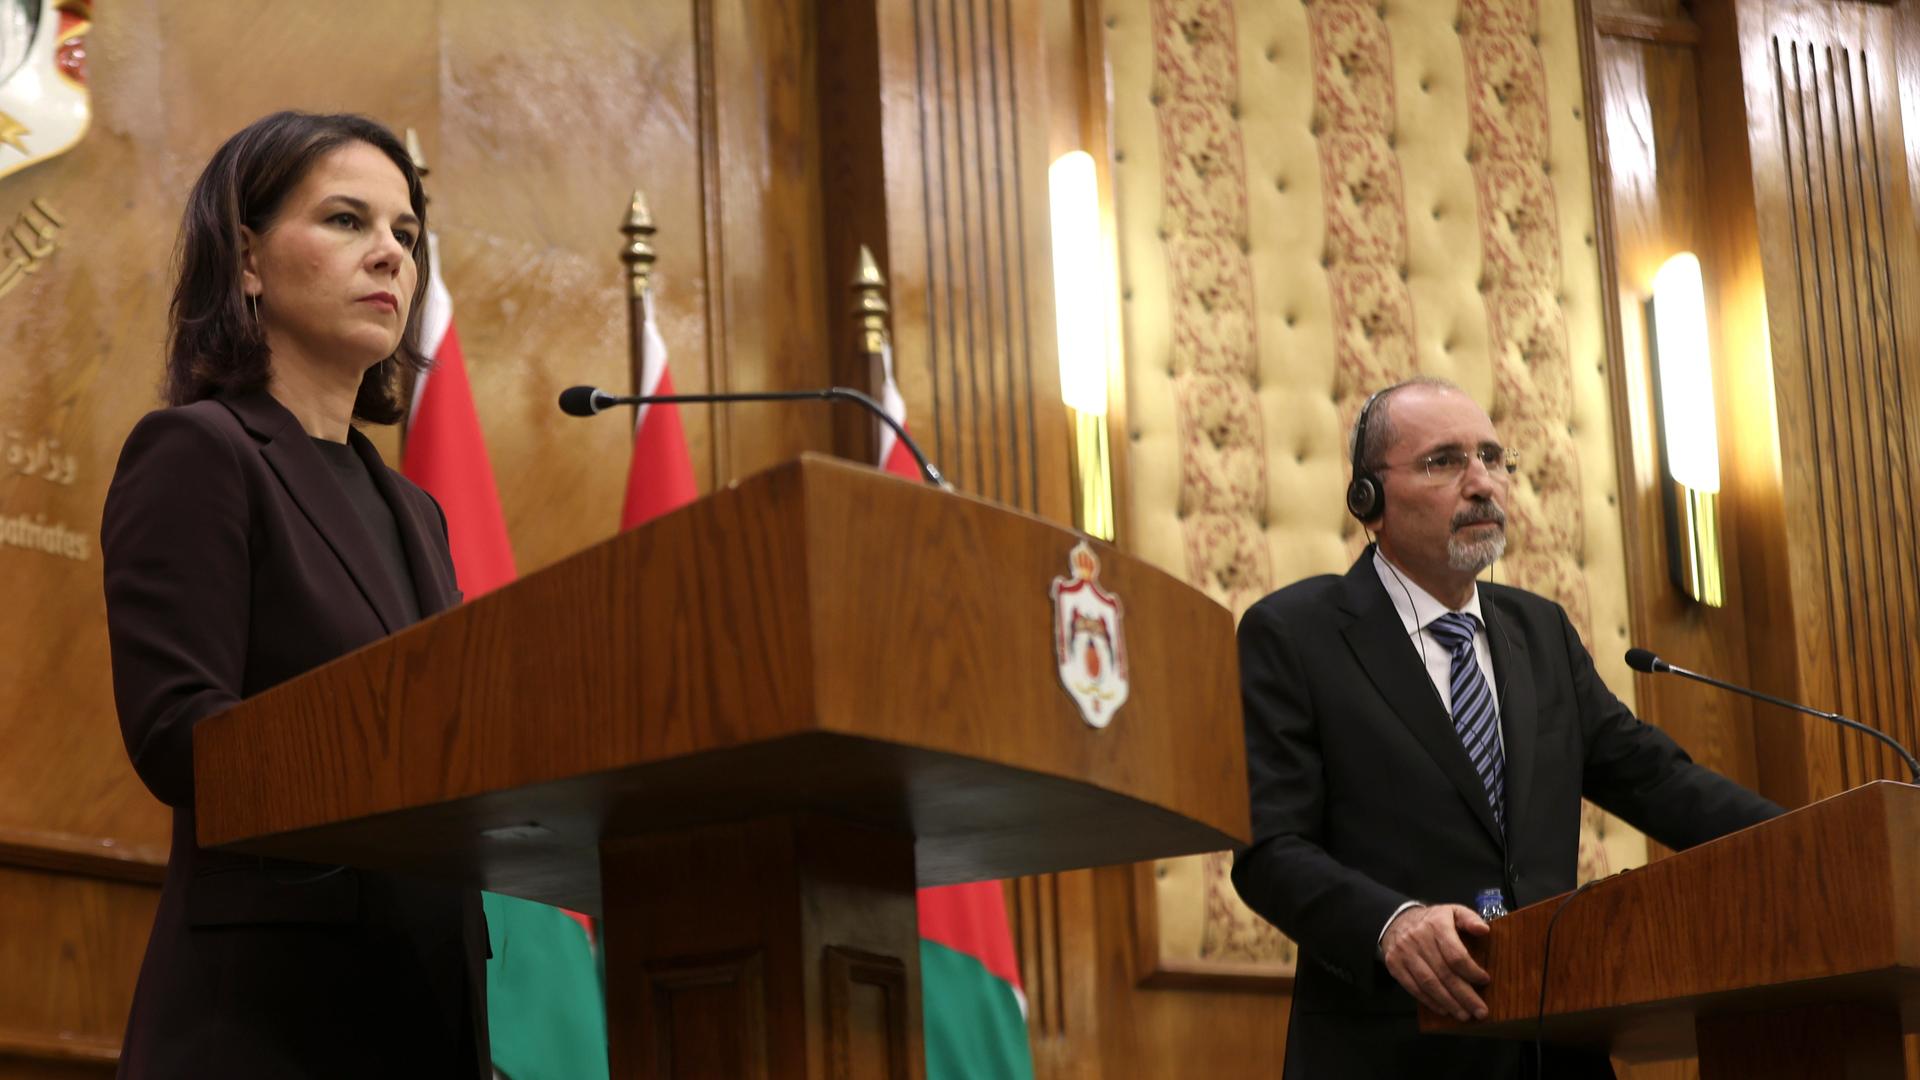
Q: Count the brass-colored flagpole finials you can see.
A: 3